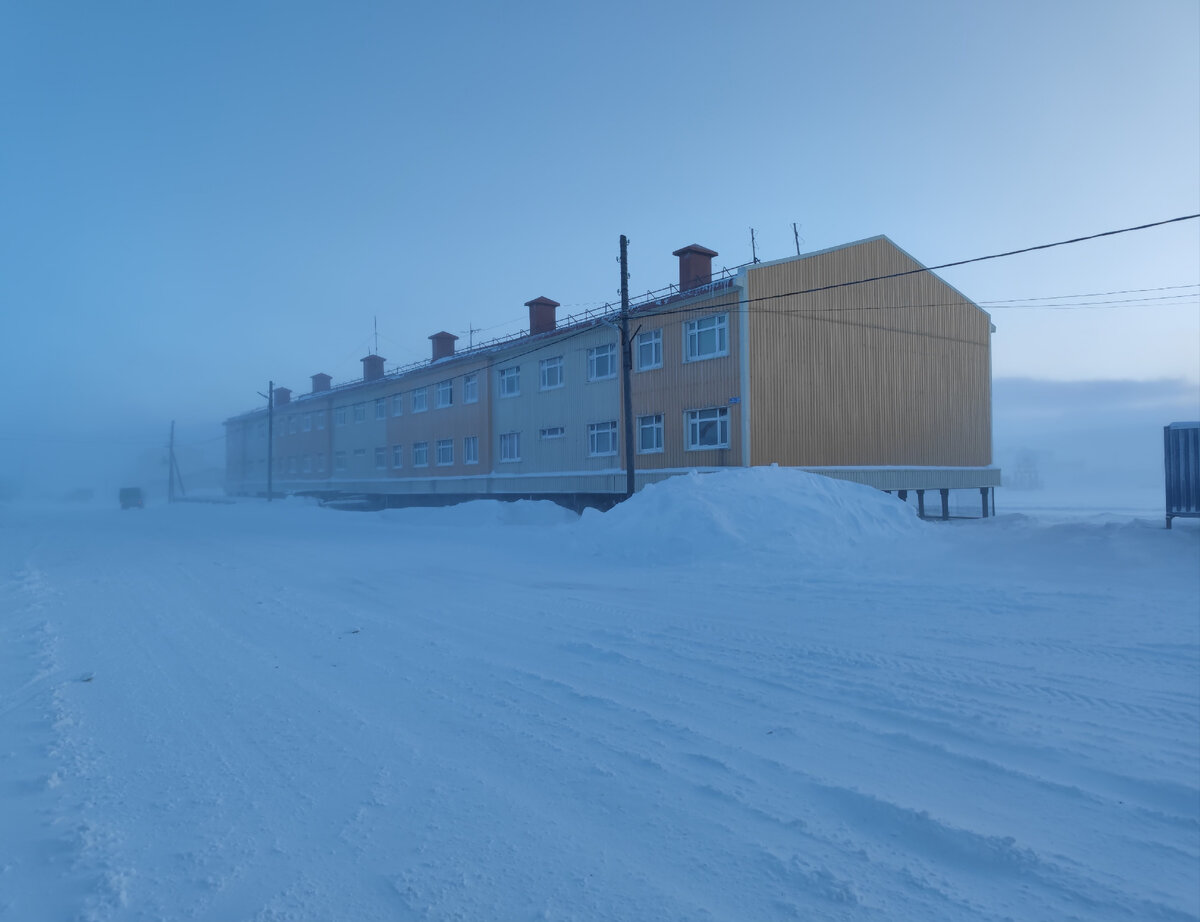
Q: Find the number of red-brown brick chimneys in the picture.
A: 6